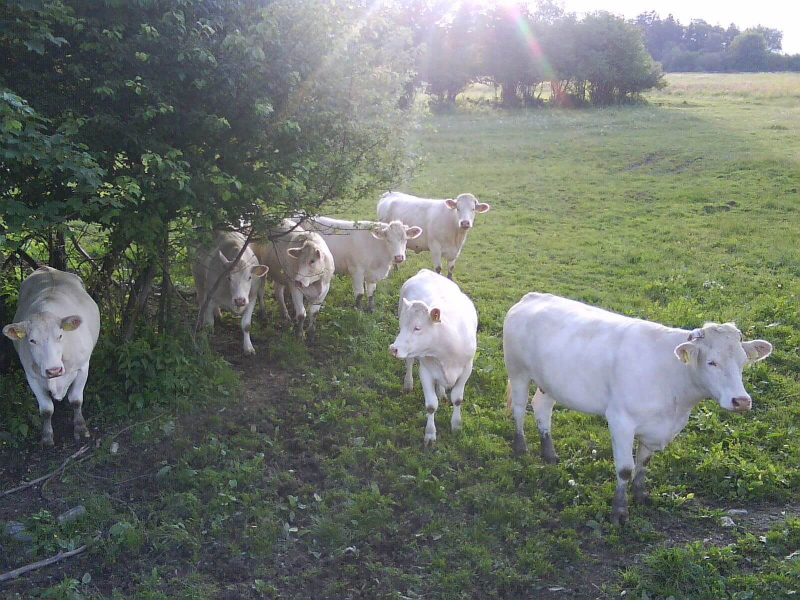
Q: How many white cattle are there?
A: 7